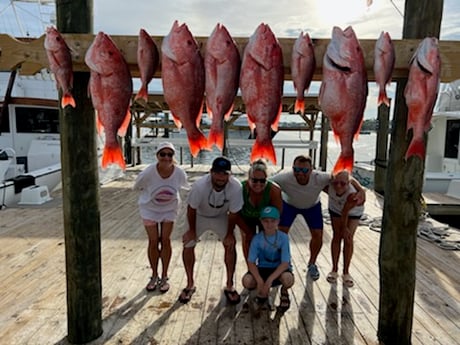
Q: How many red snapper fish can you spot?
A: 10